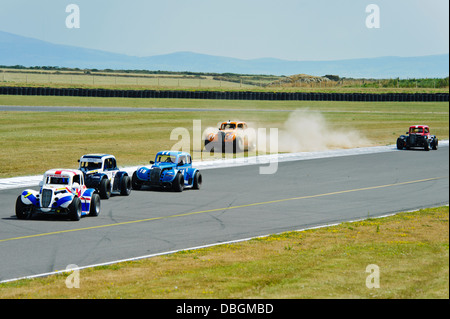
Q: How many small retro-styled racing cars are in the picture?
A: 5